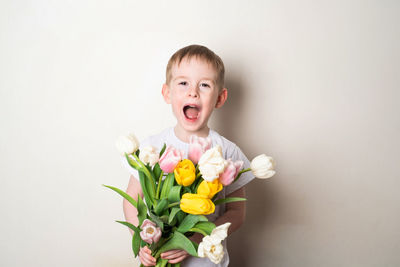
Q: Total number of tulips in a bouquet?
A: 12